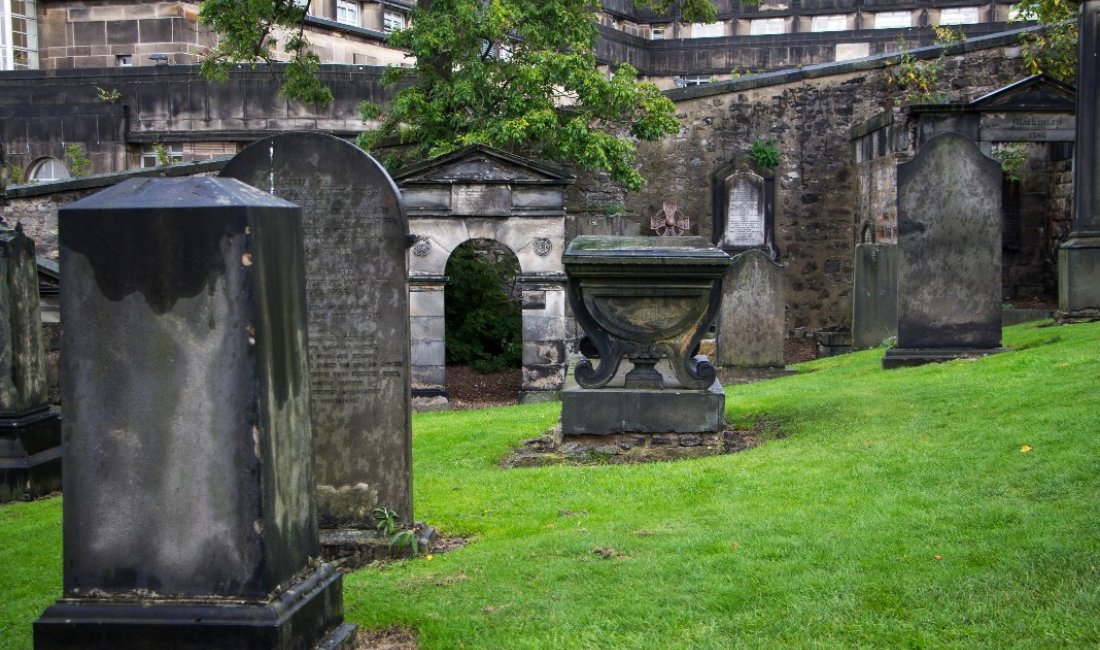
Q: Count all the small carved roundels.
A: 2